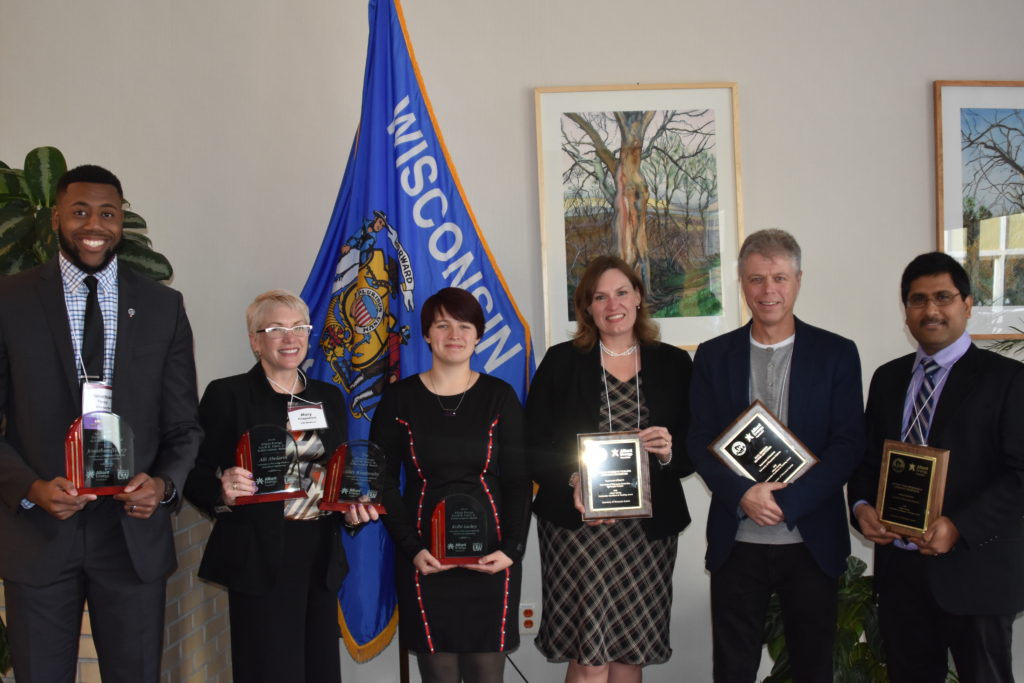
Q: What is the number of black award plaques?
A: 3